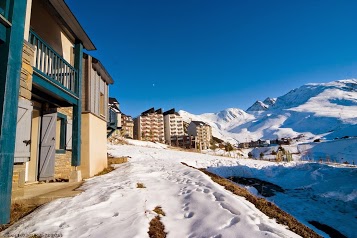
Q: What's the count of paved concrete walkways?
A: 1